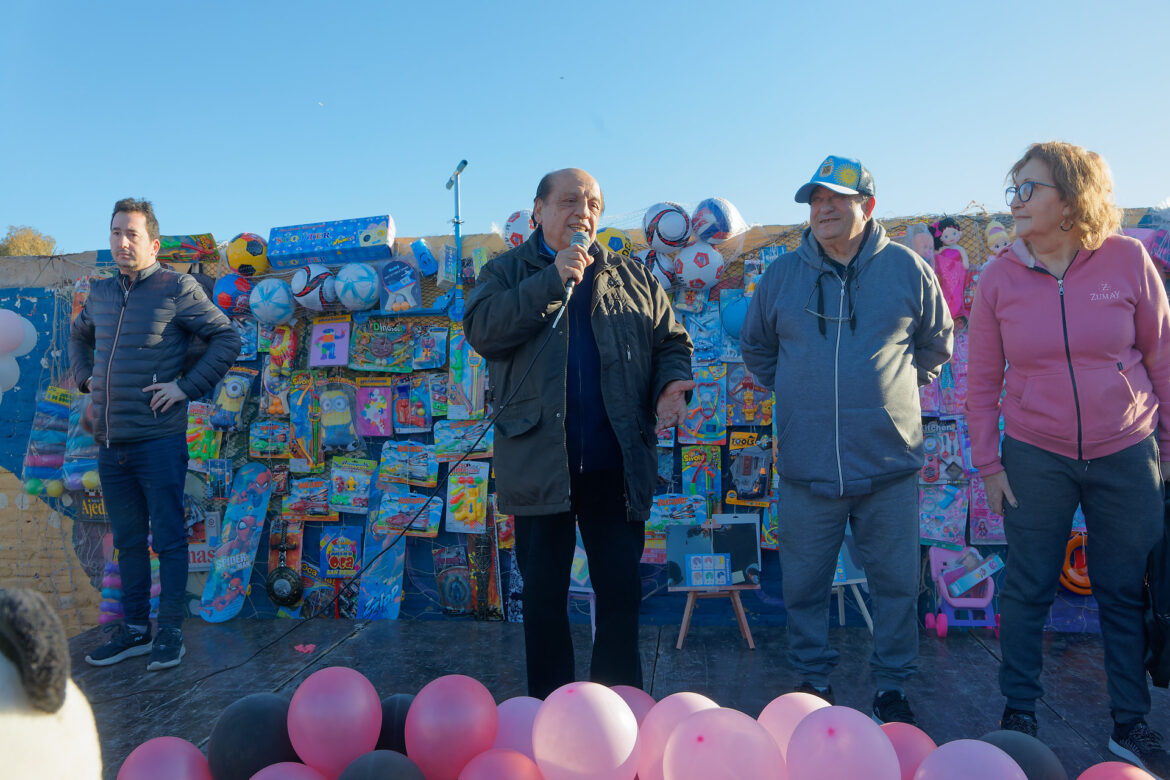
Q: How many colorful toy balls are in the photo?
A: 11